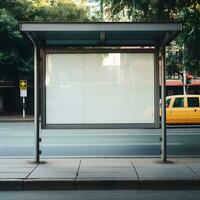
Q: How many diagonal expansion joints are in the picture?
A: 4